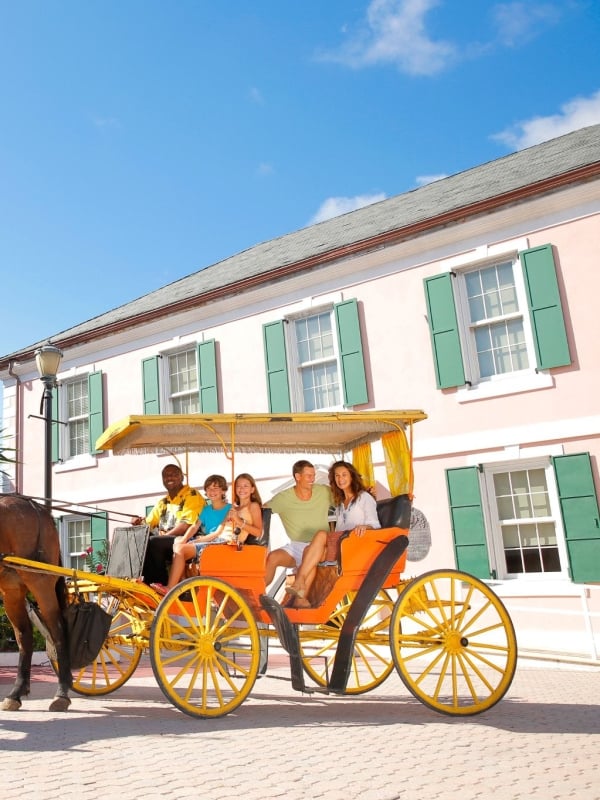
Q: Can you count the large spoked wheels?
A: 4